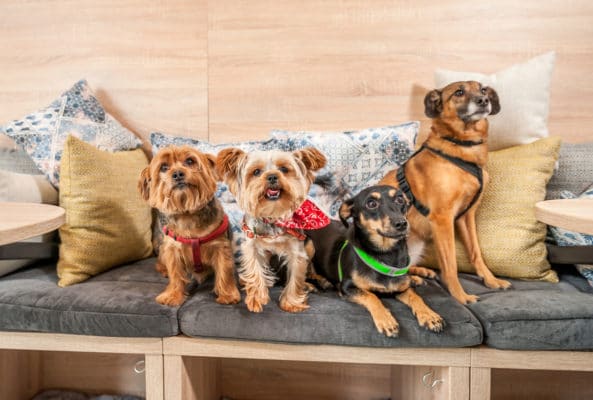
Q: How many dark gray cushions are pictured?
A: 3